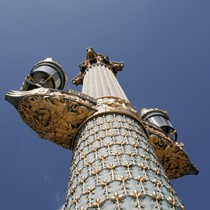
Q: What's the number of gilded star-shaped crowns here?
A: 1